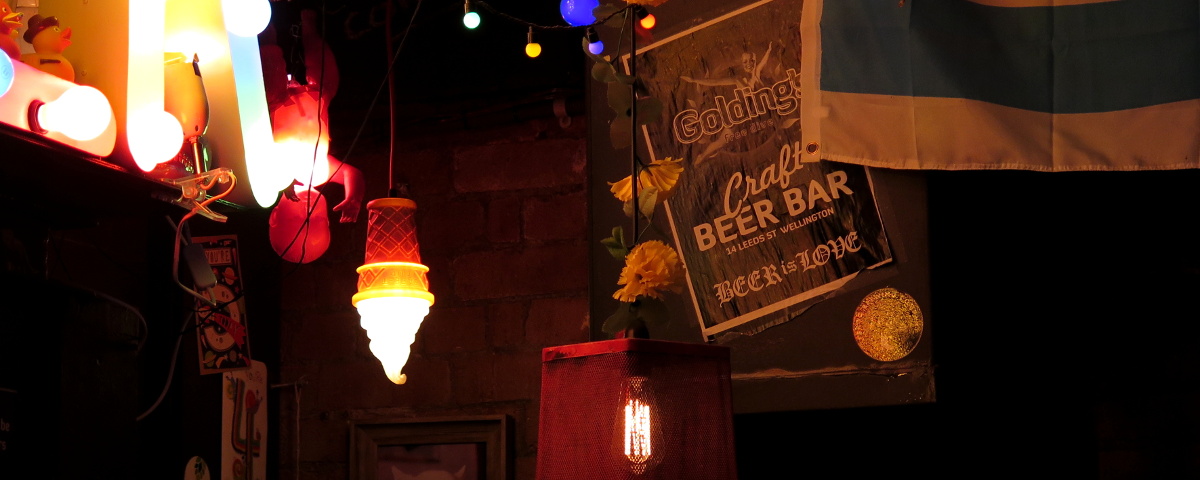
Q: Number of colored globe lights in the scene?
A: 5